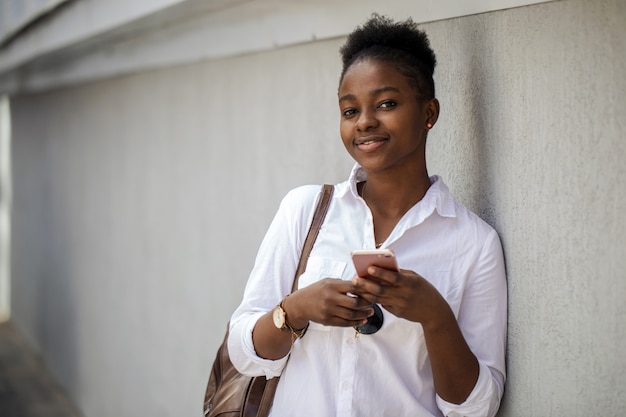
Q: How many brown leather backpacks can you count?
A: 1